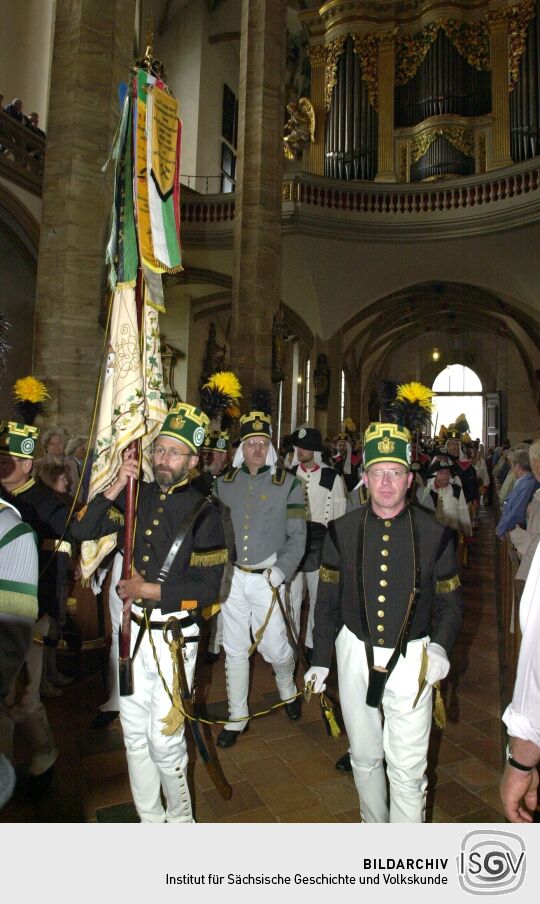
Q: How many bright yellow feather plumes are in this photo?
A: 3